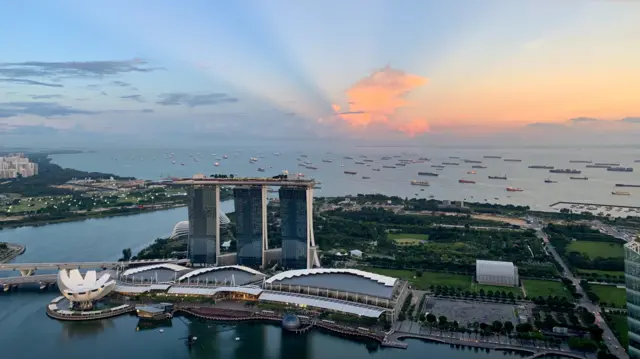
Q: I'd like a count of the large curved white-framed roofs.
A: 3